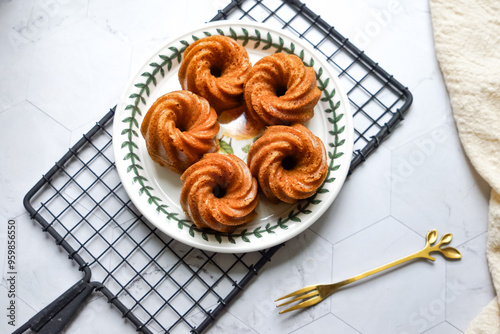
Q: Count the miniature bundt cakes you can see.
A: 5